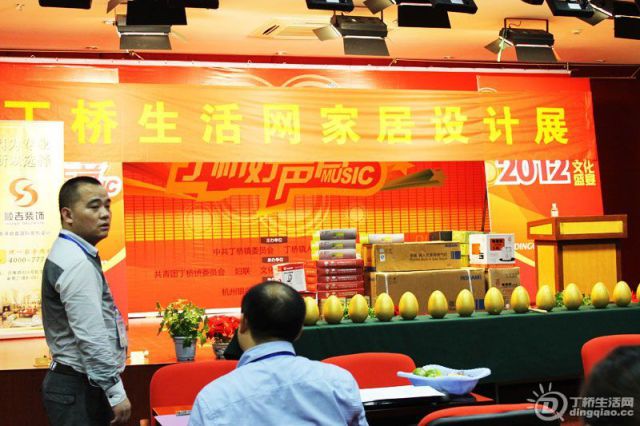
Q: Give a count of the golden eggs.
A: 14